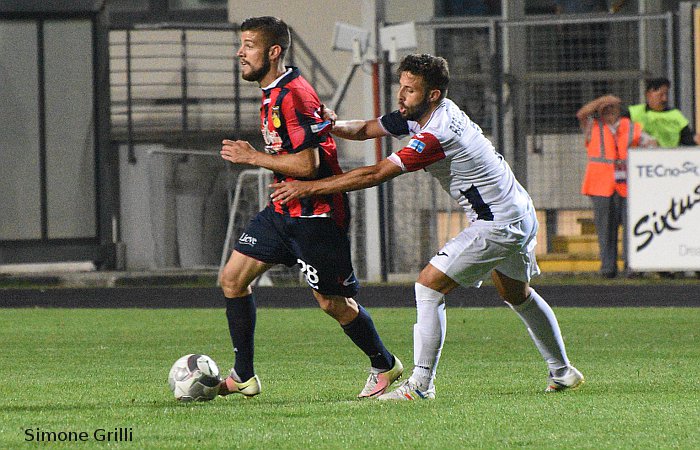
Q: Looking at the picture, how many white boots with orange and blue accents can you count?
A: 2